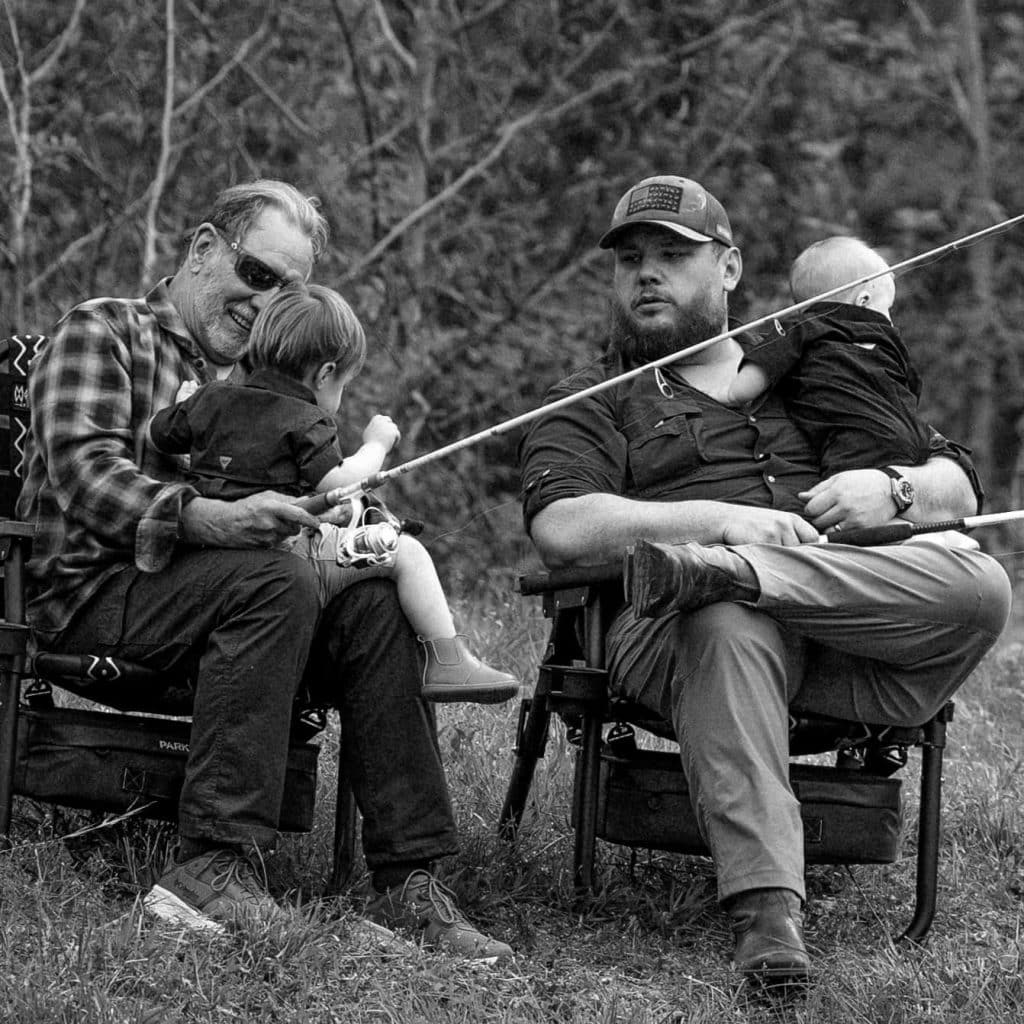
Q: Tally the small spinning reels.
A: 1